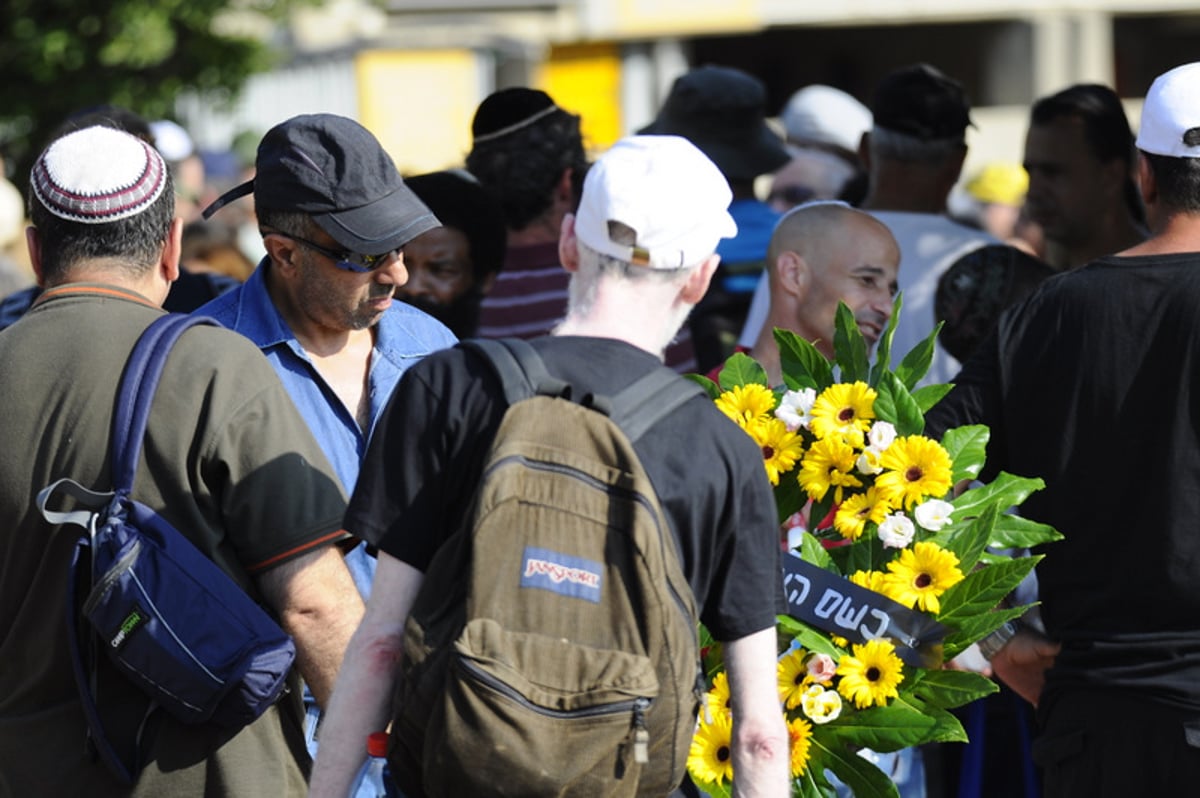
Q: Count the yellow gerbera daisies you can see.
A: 13